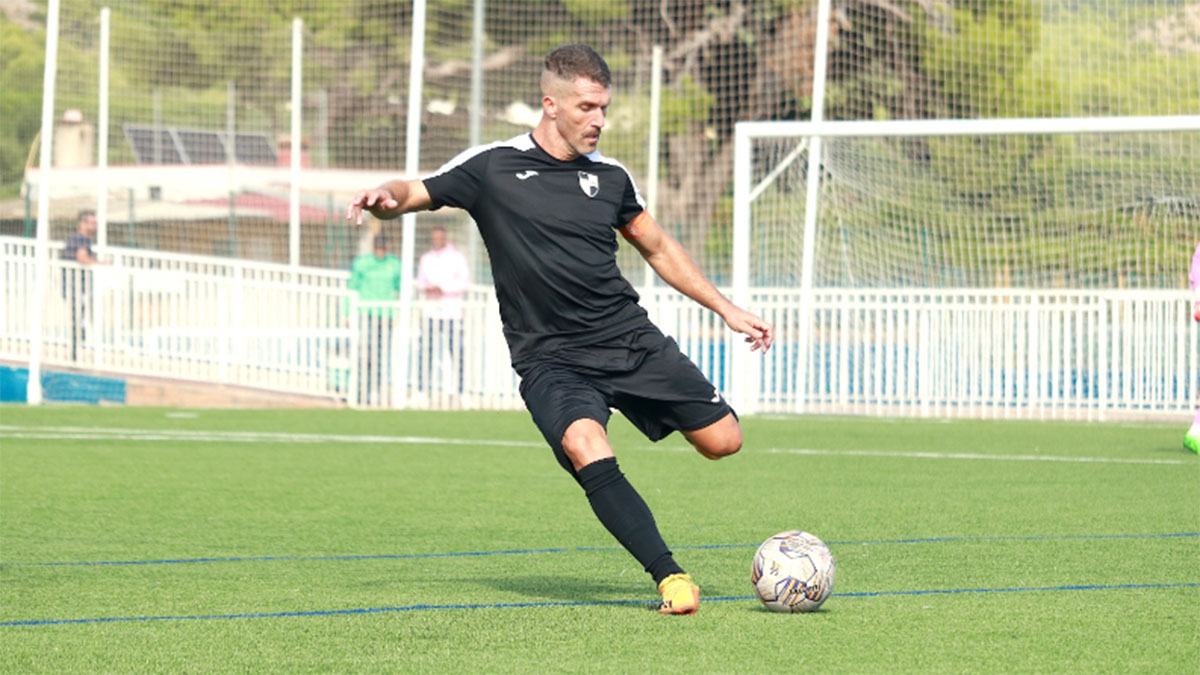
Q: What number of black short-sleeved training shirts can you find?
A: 1